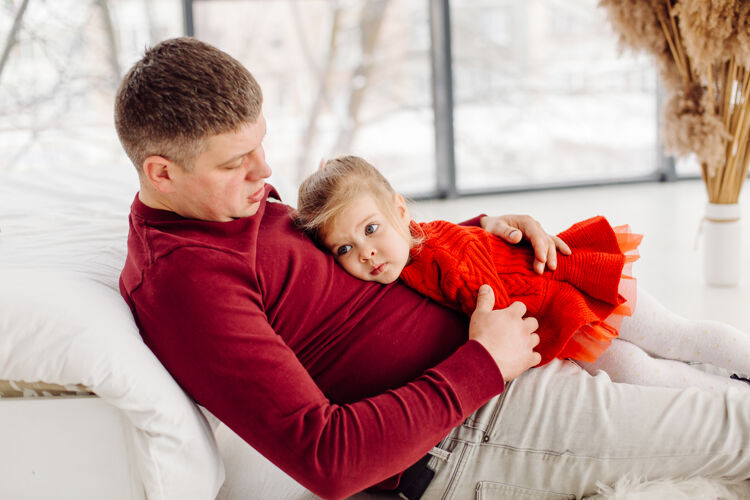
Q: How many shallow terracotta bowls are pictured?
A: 0